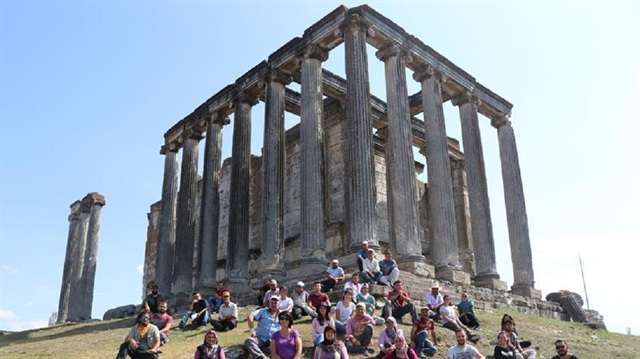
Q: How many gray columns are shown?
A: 14